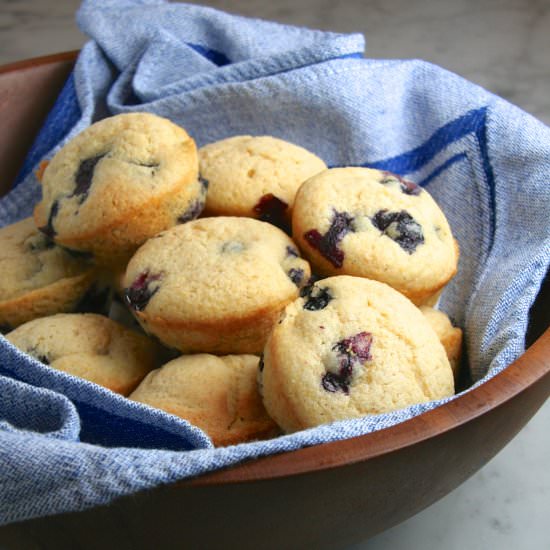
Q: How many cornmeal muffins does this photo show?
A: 9